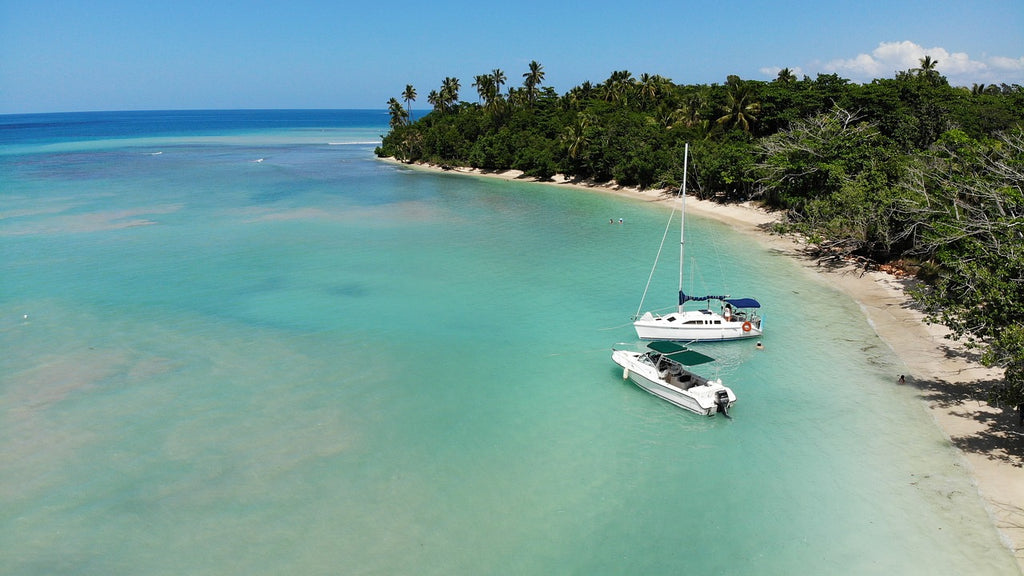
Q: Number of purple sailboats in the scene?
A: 0